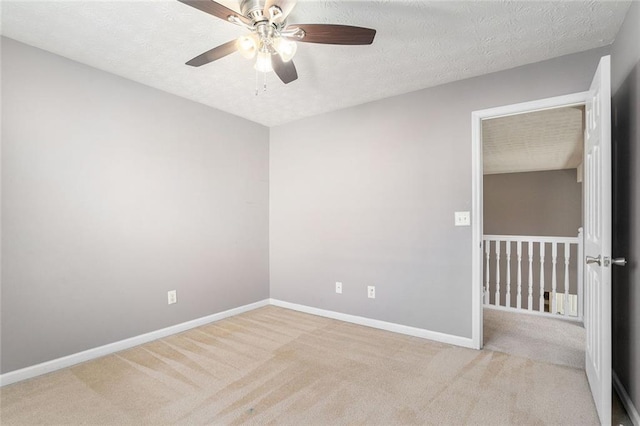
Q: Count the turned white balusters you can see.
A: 8